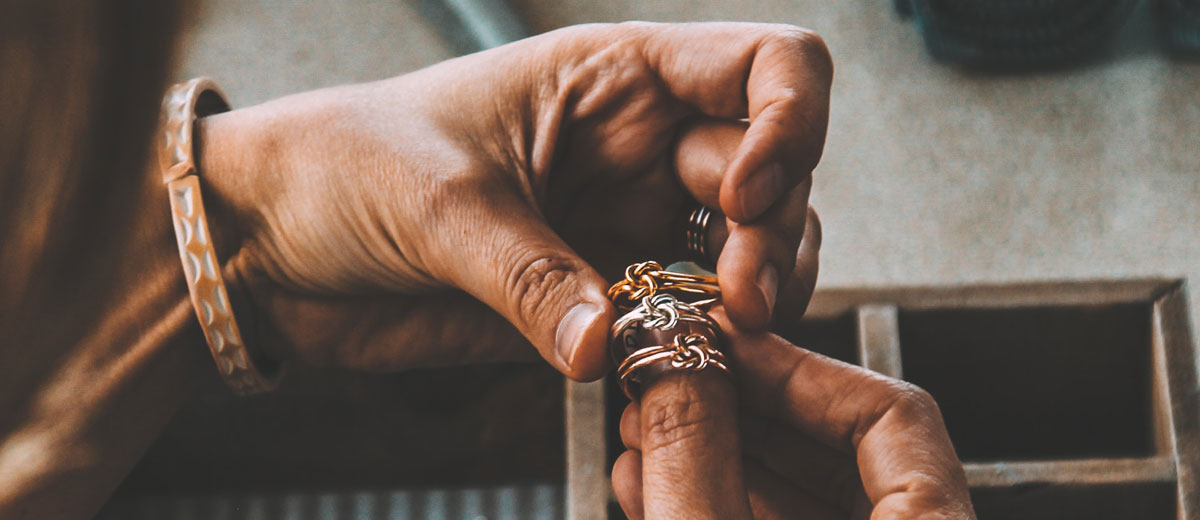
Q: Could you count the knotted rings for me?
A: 3